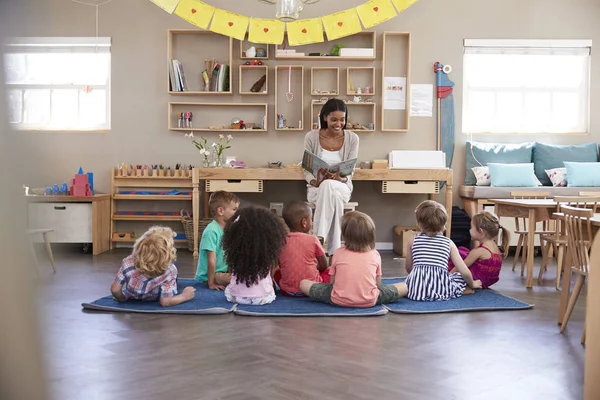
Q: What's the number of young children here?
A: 7